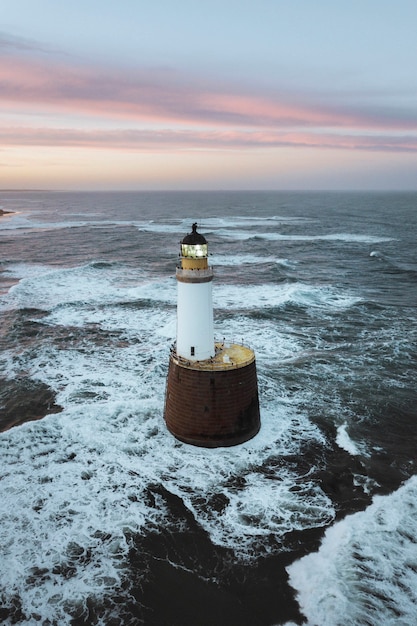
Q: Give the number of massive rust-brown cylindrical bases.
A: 1